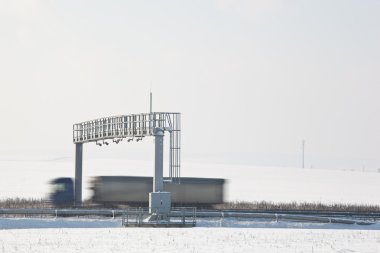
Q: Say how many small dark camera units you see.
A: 6